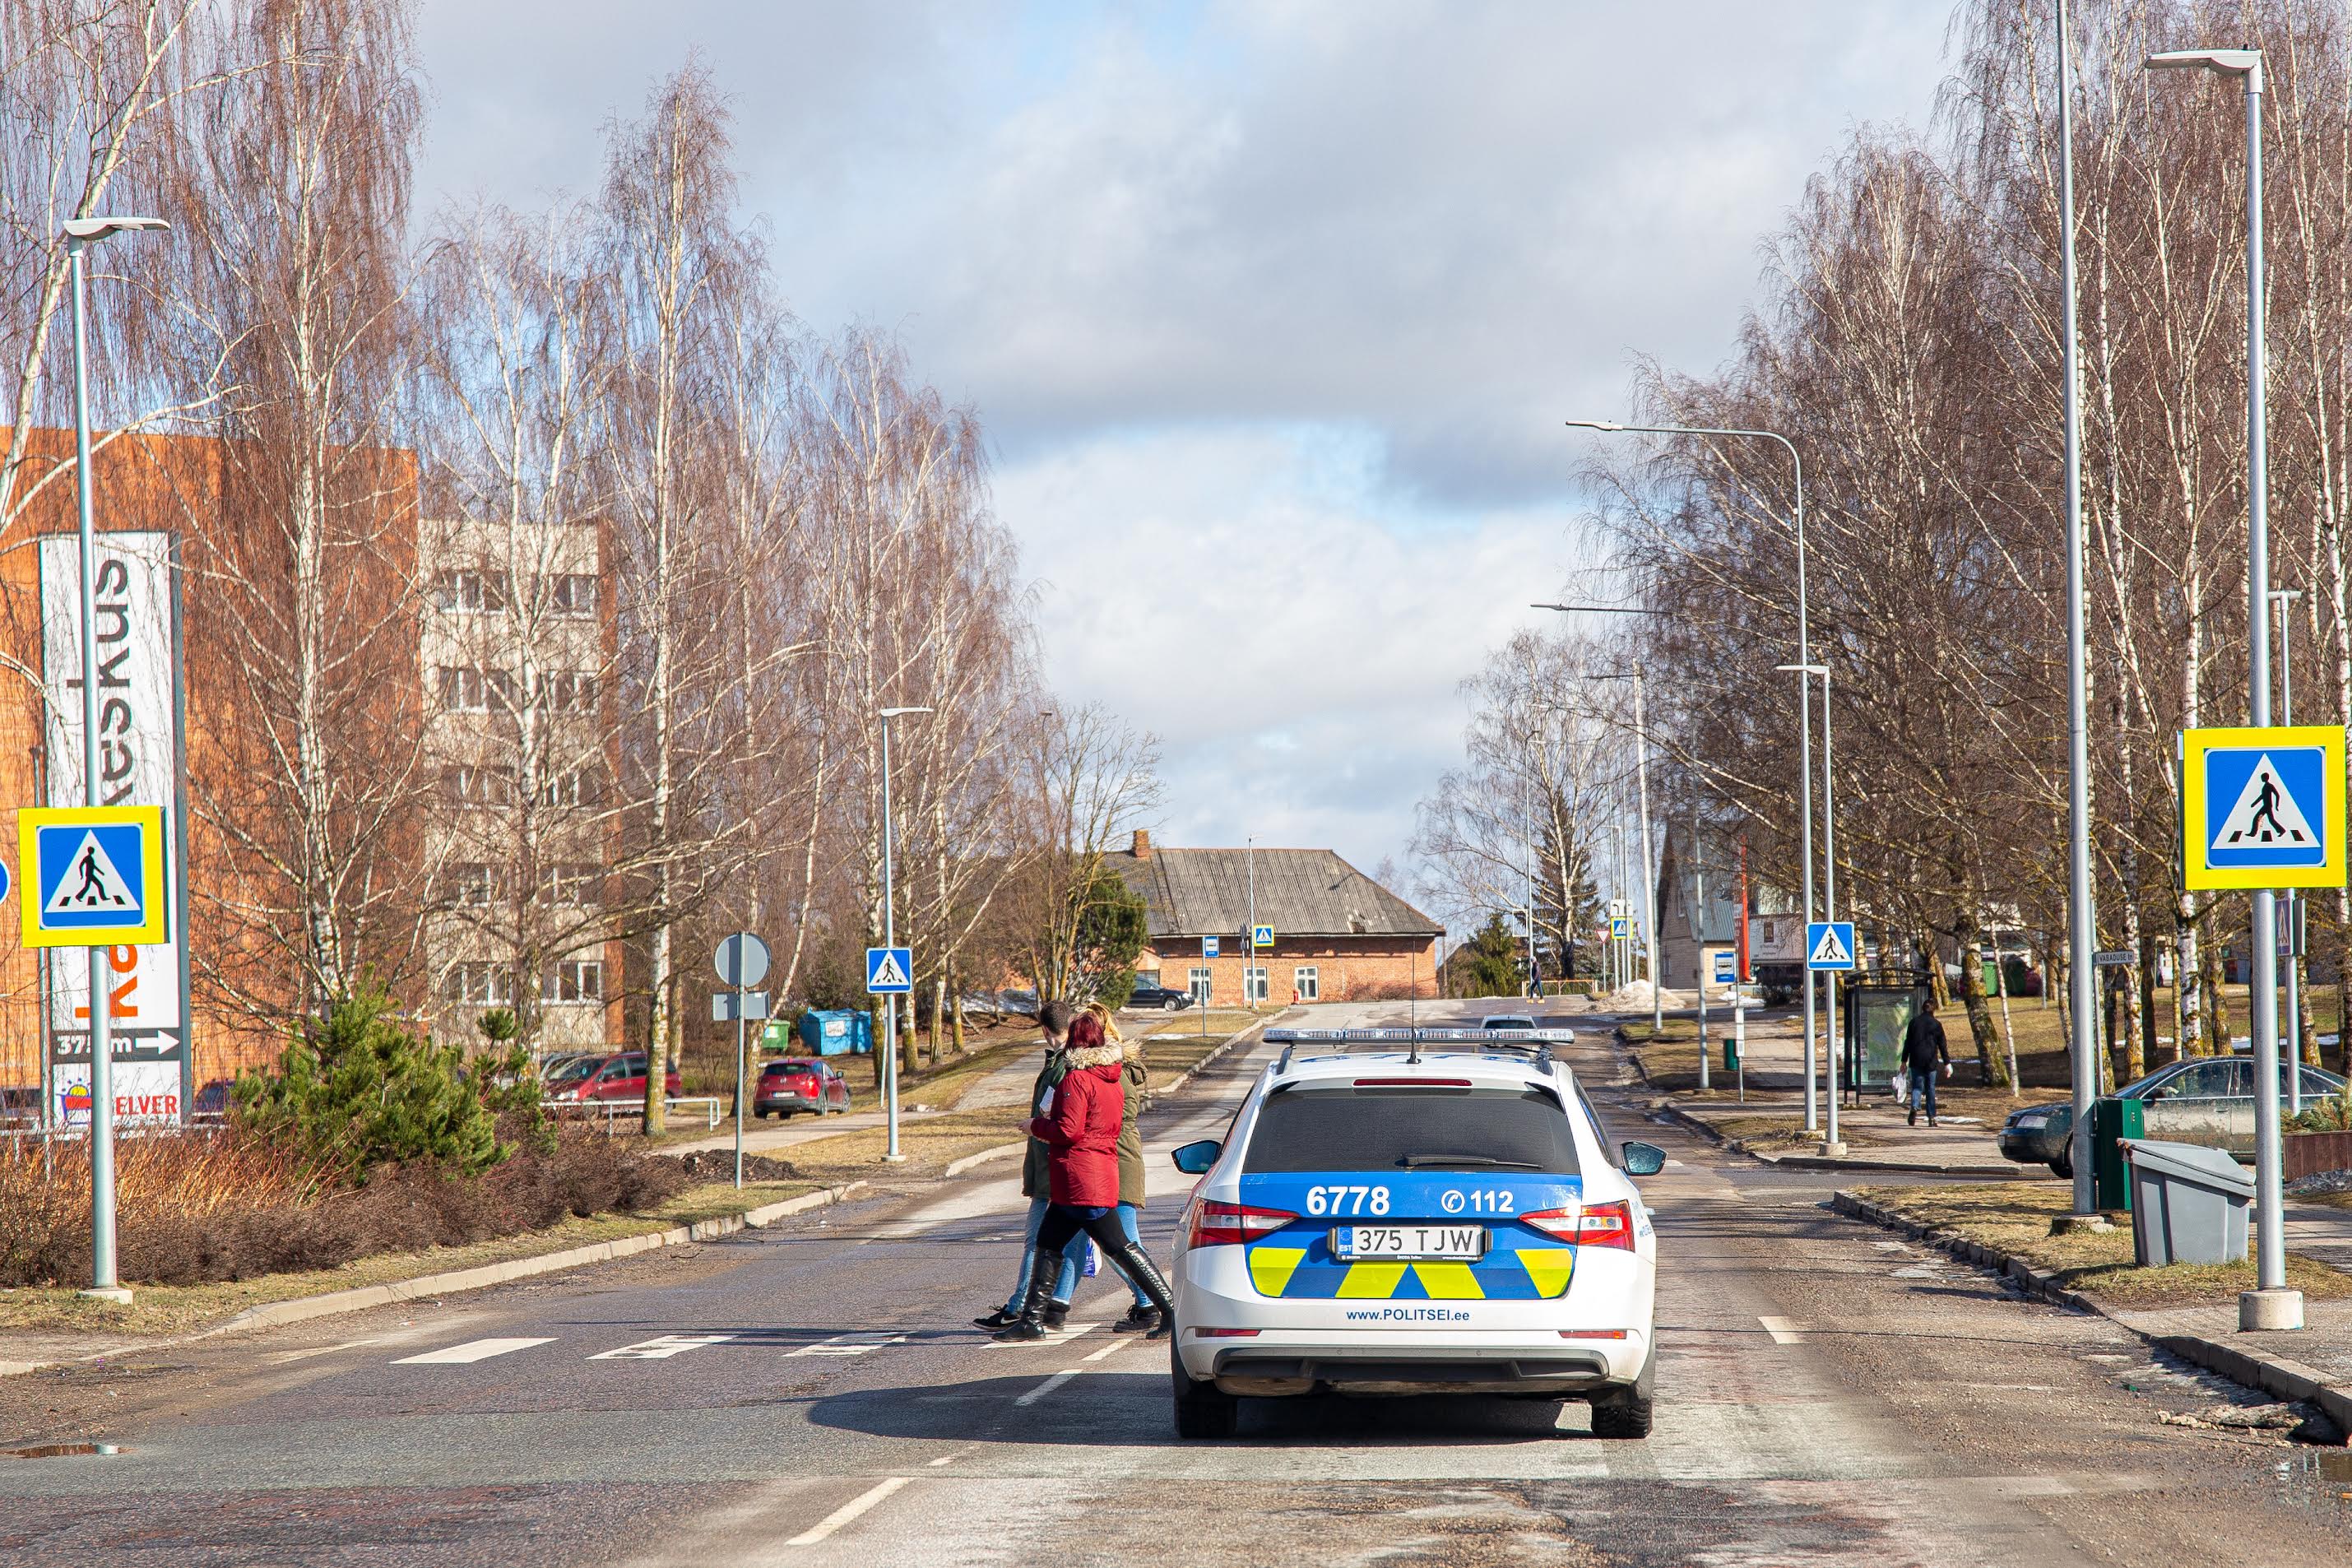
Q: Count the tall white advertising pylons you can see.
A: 1